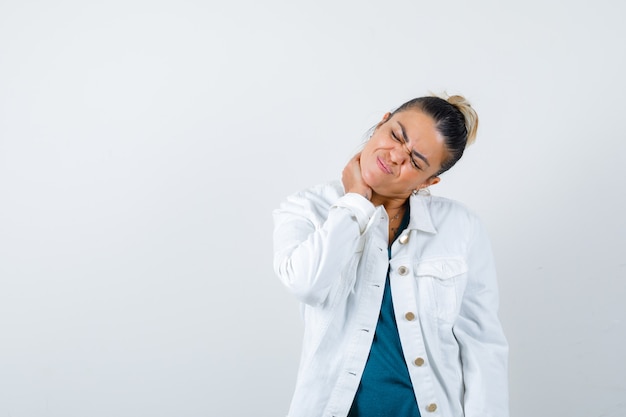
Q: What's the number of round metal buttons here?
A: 5